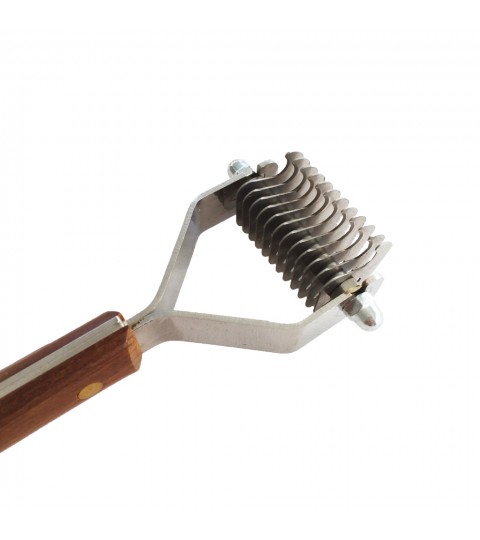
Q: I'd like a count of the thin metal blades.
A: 12